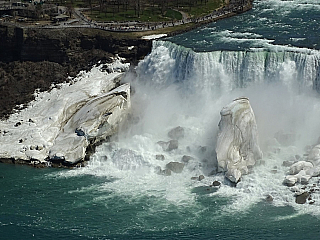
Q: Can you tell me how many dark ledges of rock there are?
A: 1